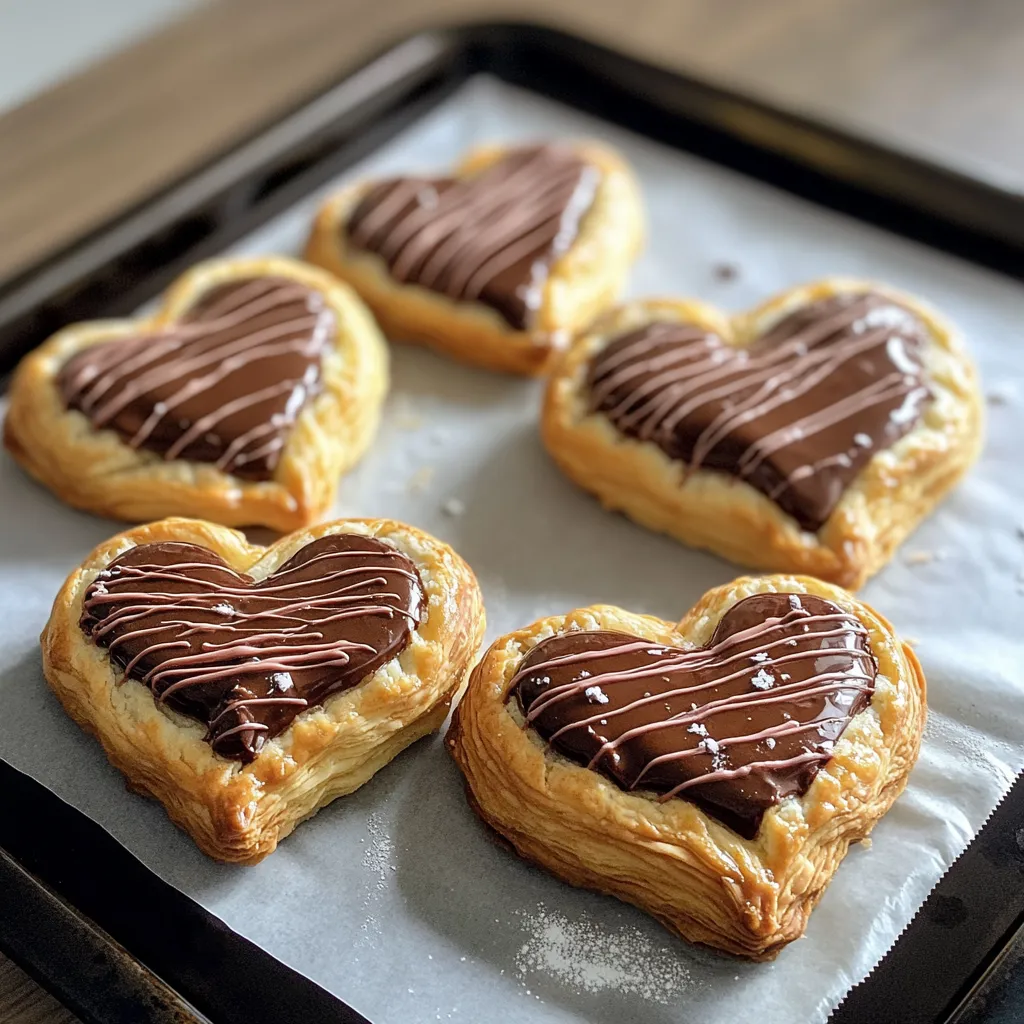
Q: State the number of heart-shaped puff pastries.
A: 5